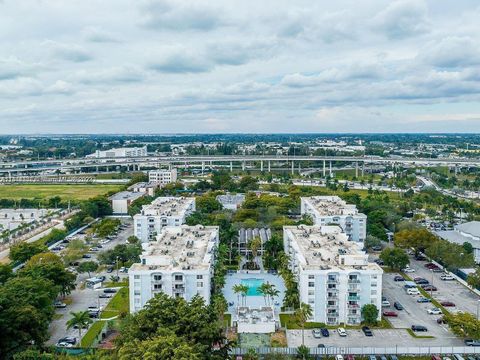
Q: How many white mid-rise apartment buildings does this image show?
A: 4